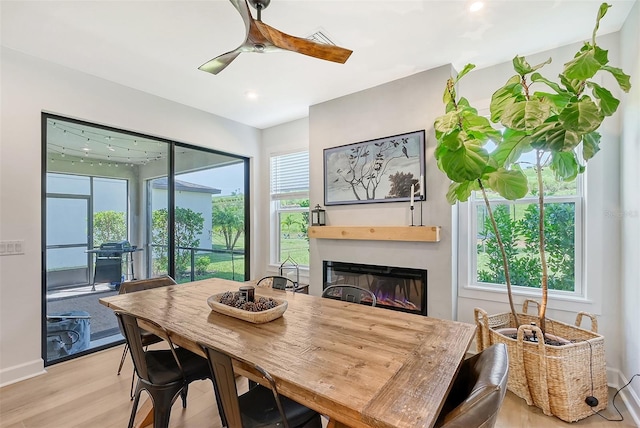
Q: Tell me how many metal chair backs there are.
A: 4